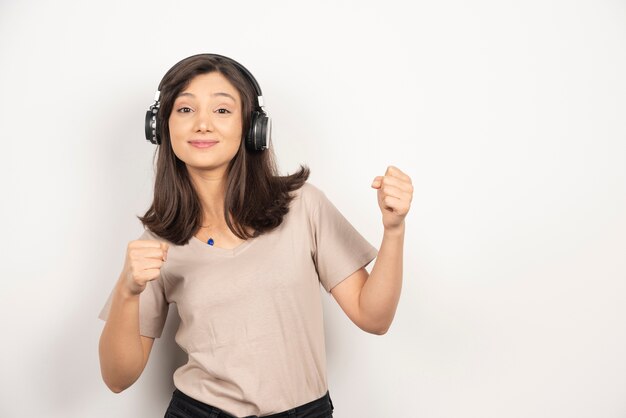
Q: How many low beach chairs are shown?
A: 0